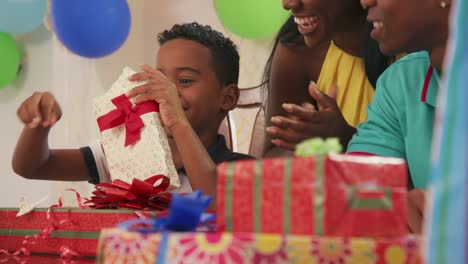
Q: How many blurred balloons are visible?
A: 4